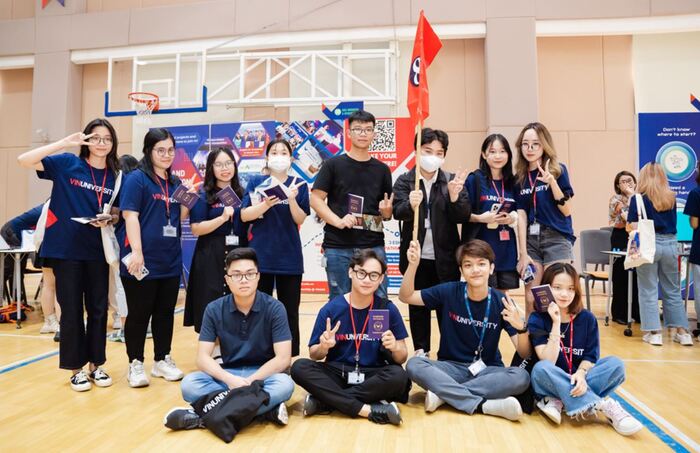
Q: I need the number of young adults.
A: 12